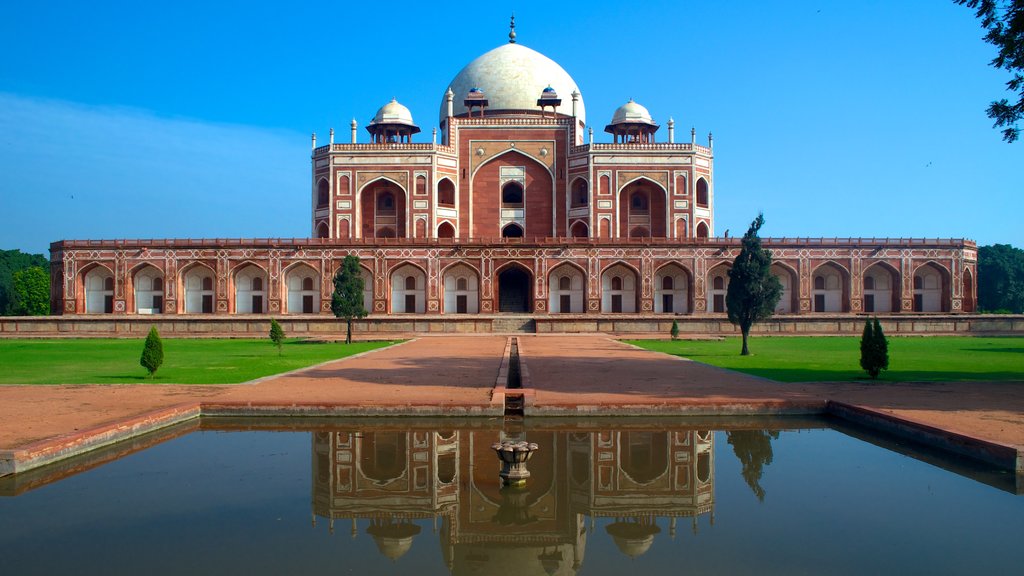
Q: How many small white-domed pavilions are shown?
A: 2